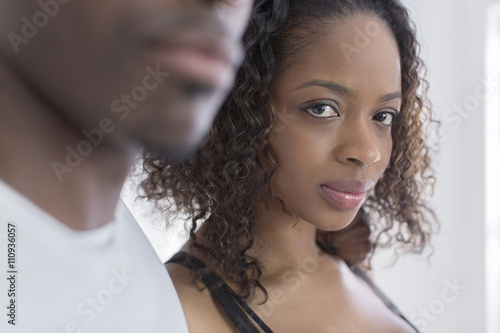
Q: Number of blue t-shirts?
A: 0